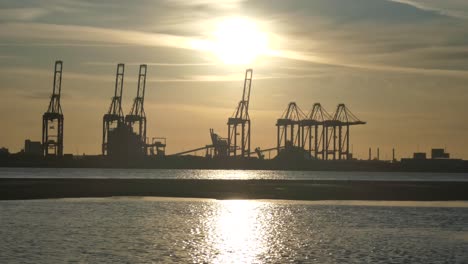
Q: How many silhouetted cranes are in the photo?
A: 7